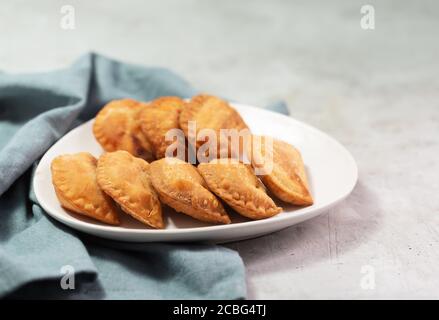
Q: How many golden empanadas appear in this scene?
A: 8